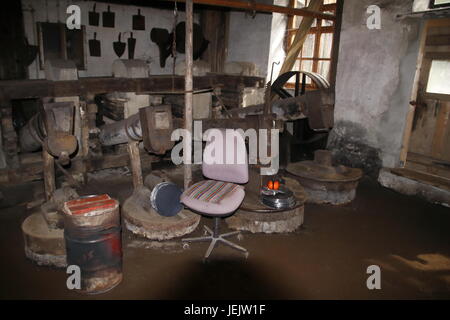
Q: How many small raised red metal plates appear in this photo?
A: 2